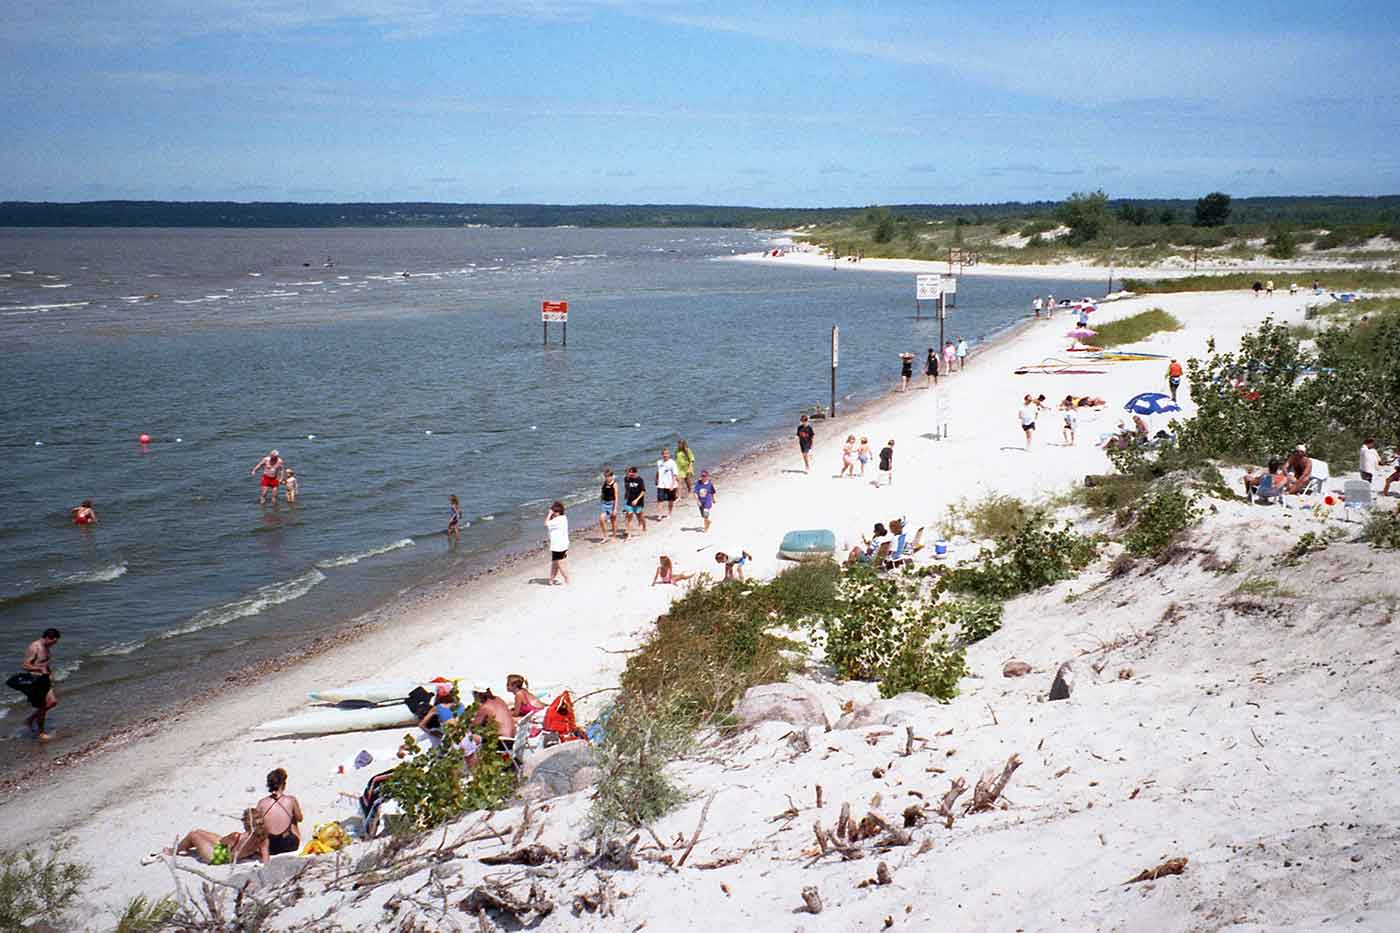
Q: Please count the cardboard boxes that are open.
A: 0